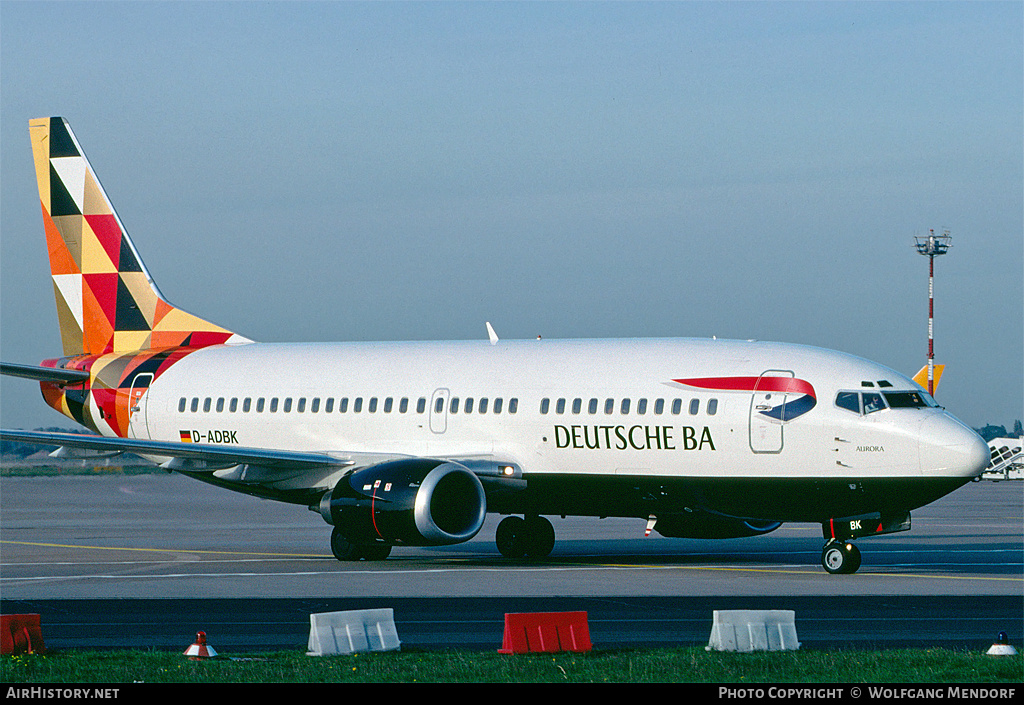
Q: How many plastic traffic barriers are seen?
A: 4